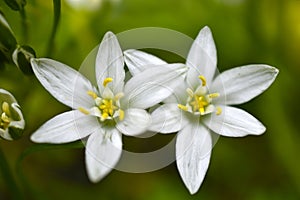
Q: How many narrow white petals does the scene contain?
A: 12